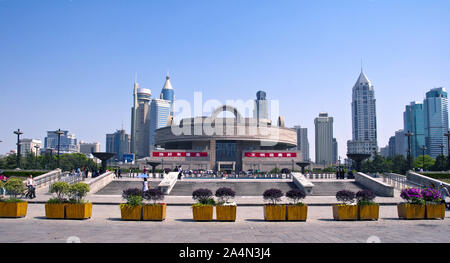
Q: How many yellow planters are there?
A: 13